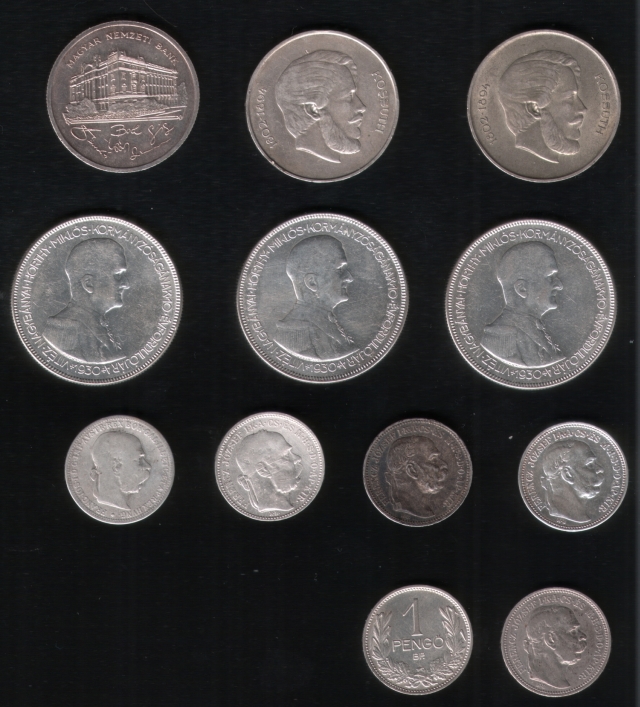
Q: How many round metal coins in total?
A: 12